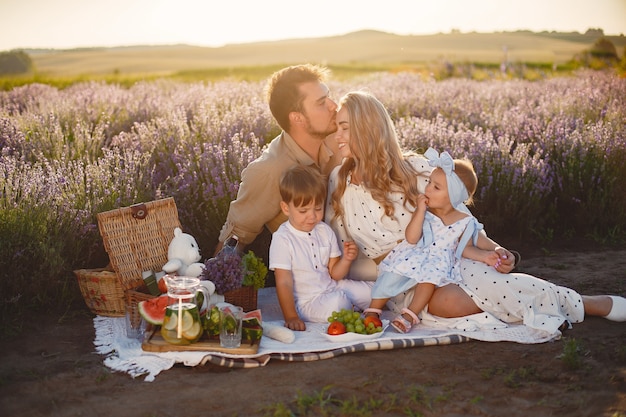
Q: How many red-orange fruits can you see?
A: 2